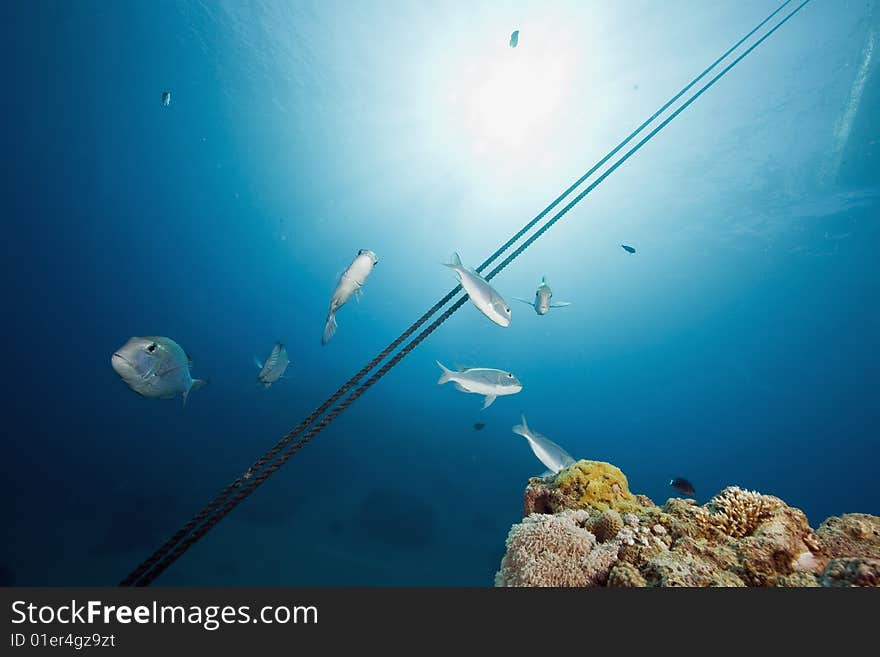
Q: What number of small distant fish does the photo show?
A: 5